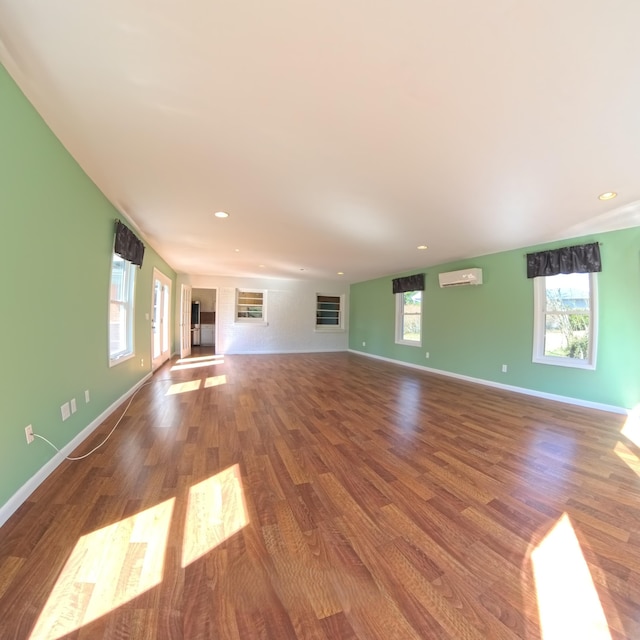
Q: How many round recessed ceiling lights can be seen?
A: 6